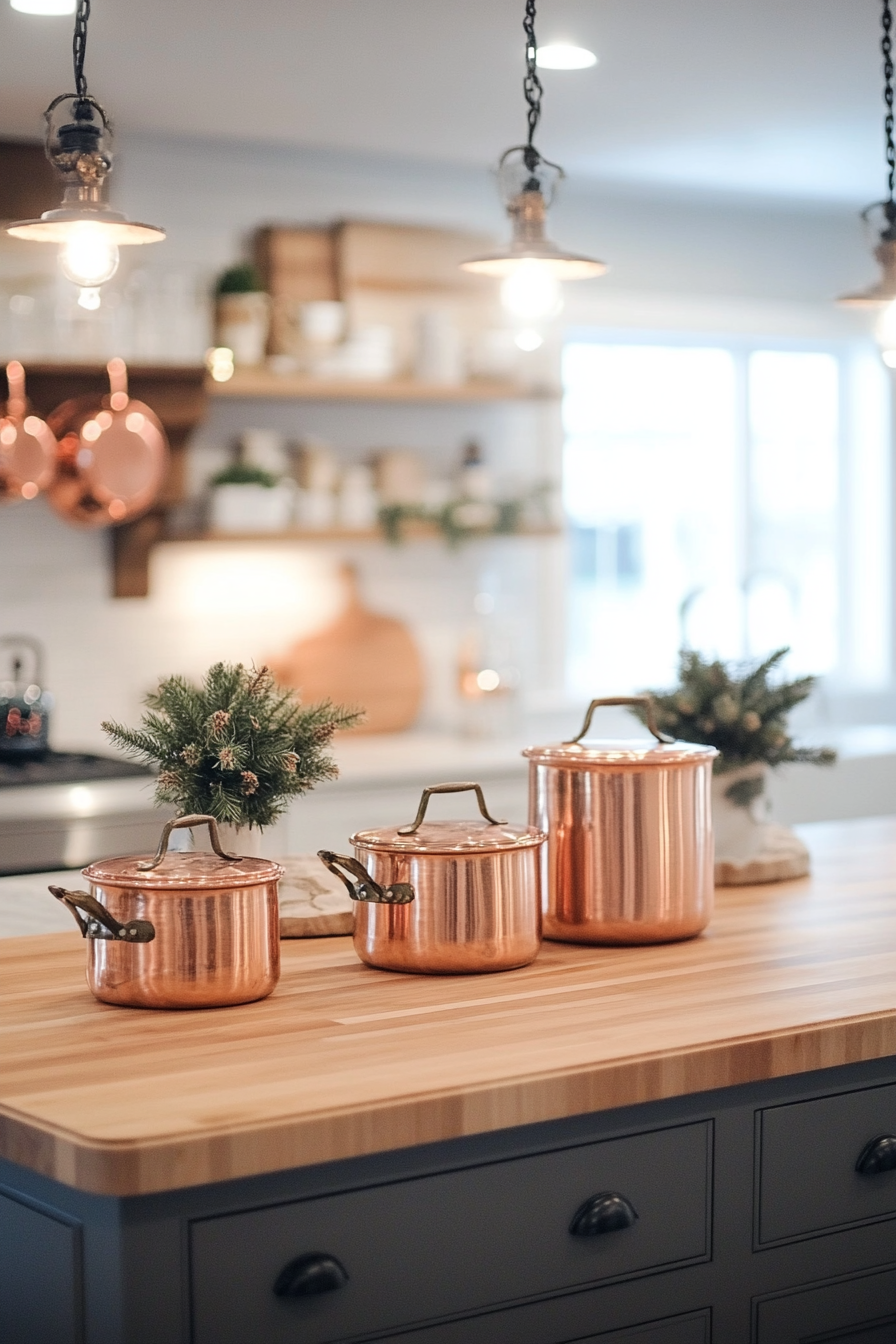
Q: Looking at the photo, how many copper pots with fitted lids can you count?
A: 3